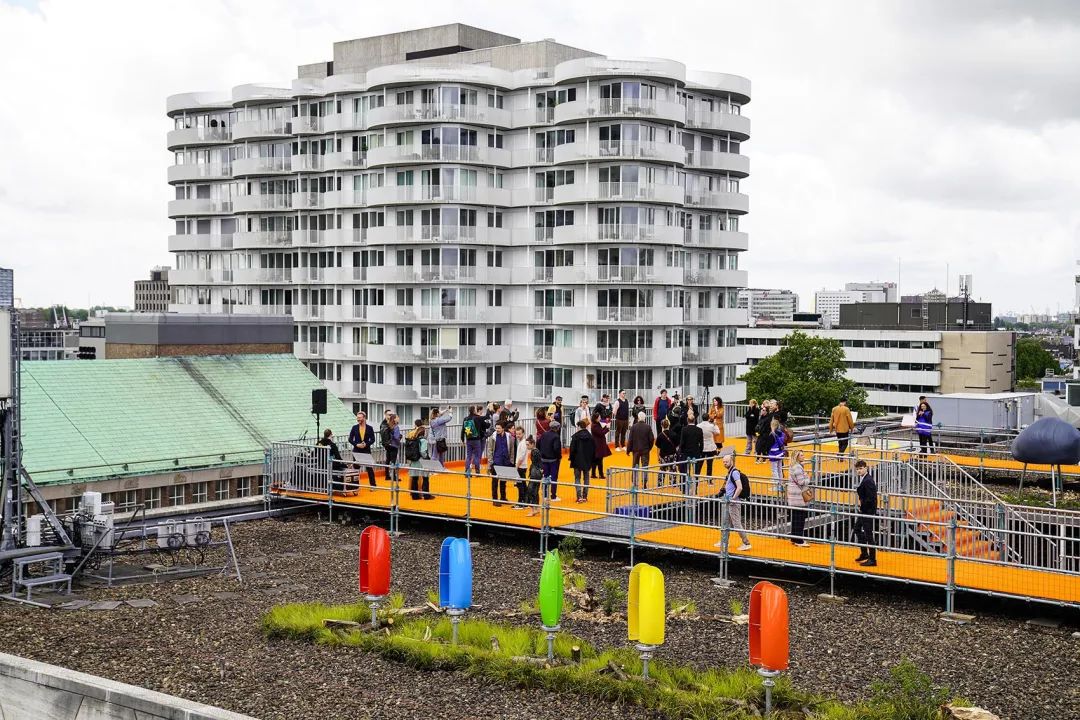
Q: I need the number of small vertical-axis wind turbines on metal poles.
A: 5